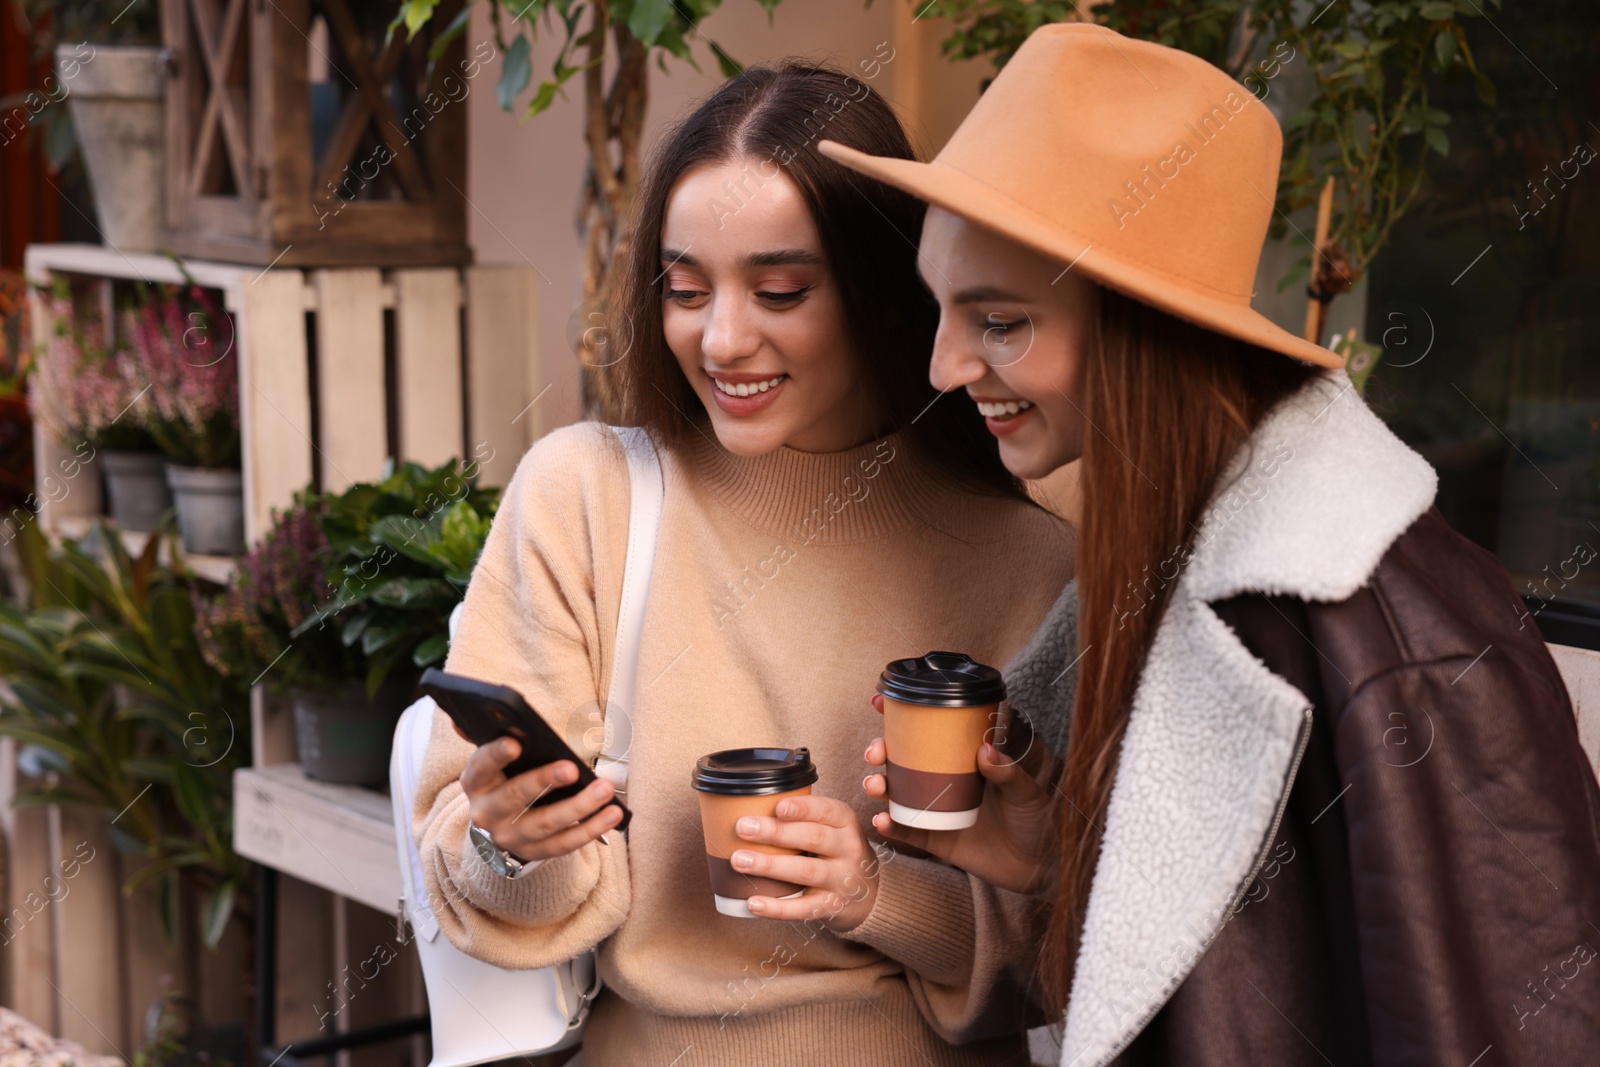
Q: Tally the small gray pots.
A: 2